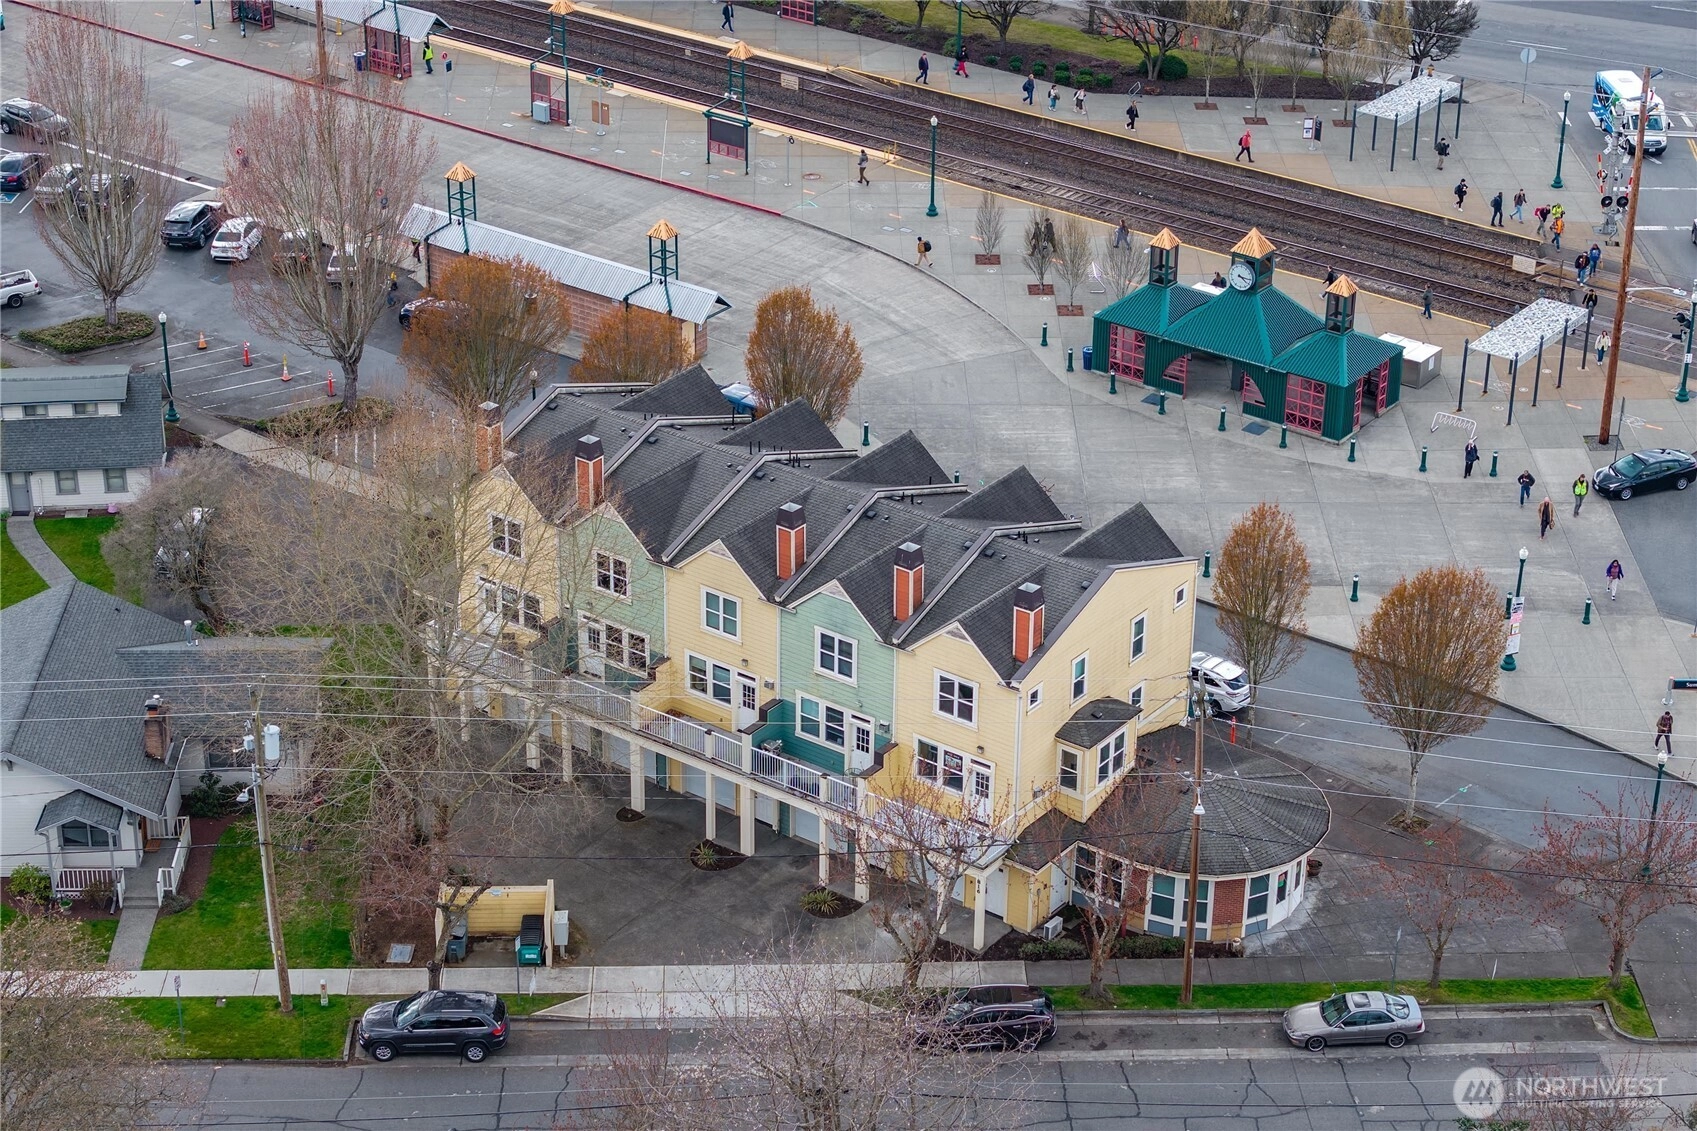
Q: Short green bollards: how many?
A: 15